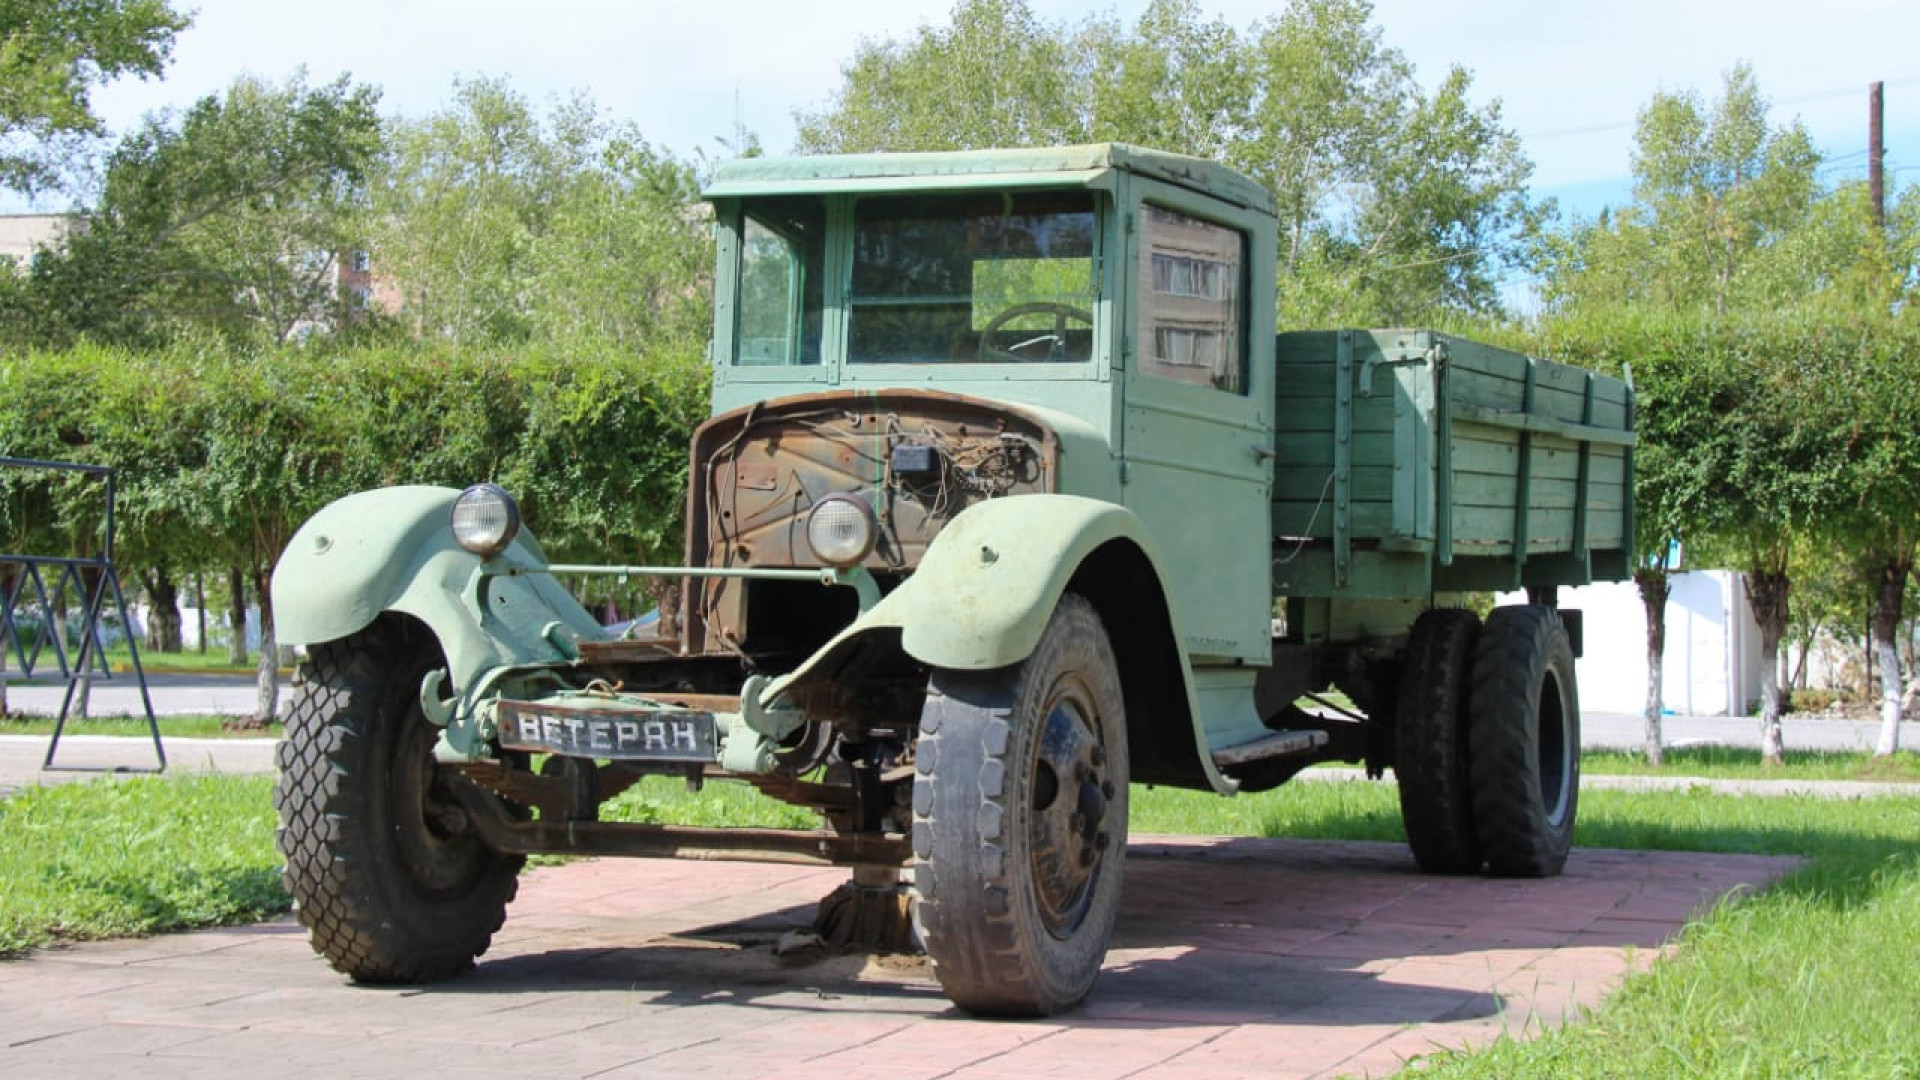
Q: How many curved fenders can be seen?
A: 2